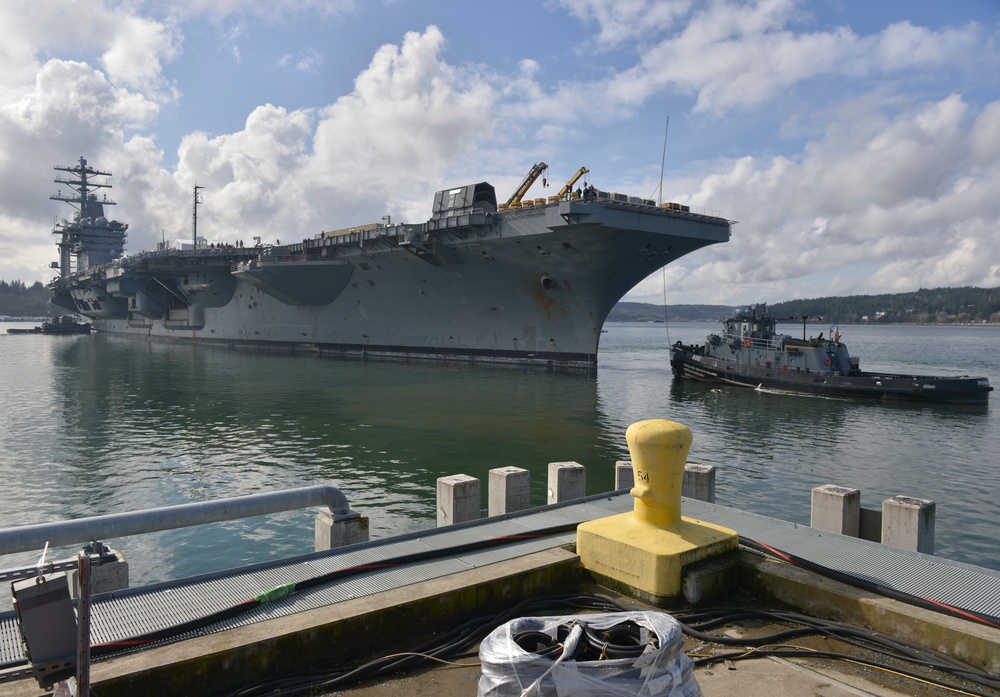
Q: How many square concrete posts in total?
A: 9